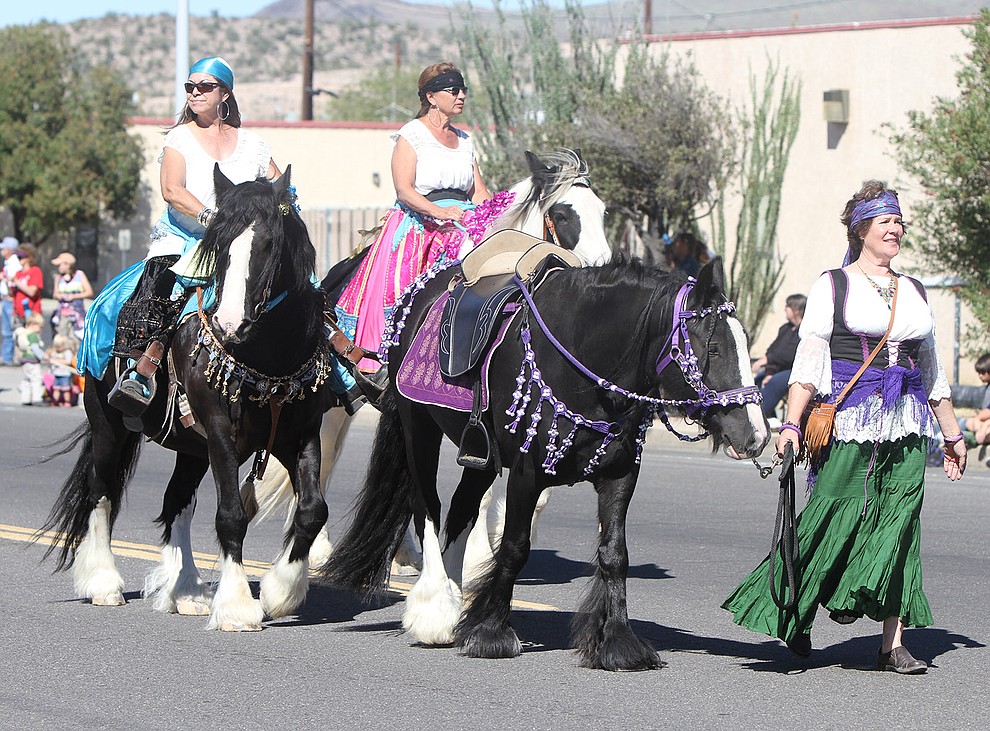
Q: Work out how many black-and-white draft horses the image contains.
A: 3